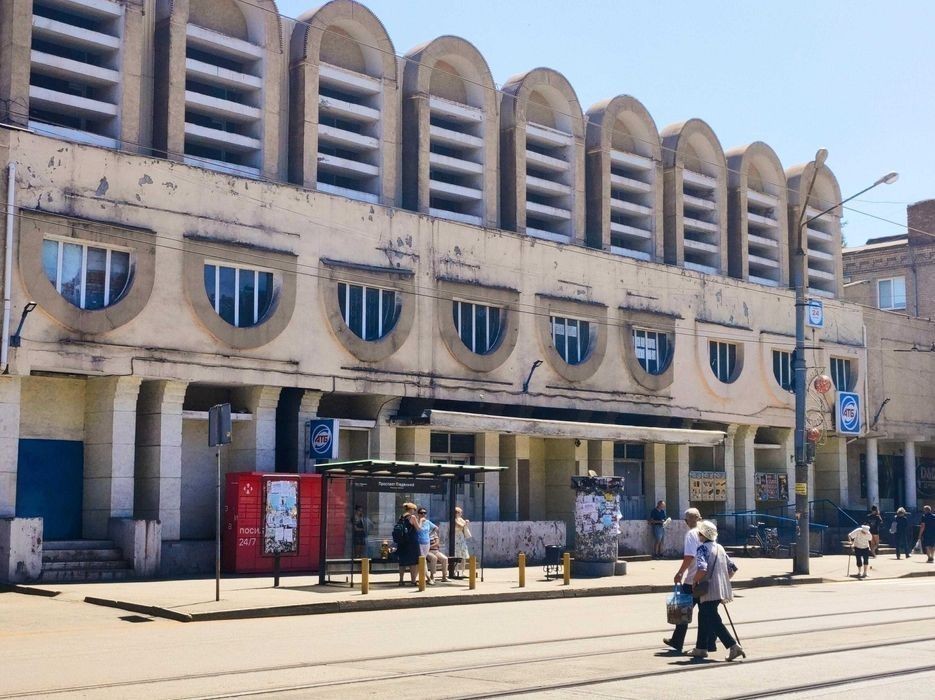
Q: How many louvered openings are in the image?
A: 9